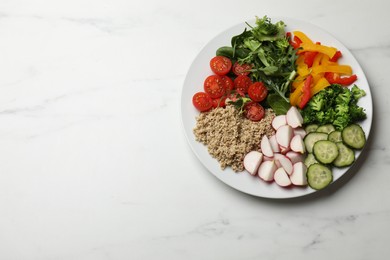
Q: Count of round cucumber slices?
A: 9